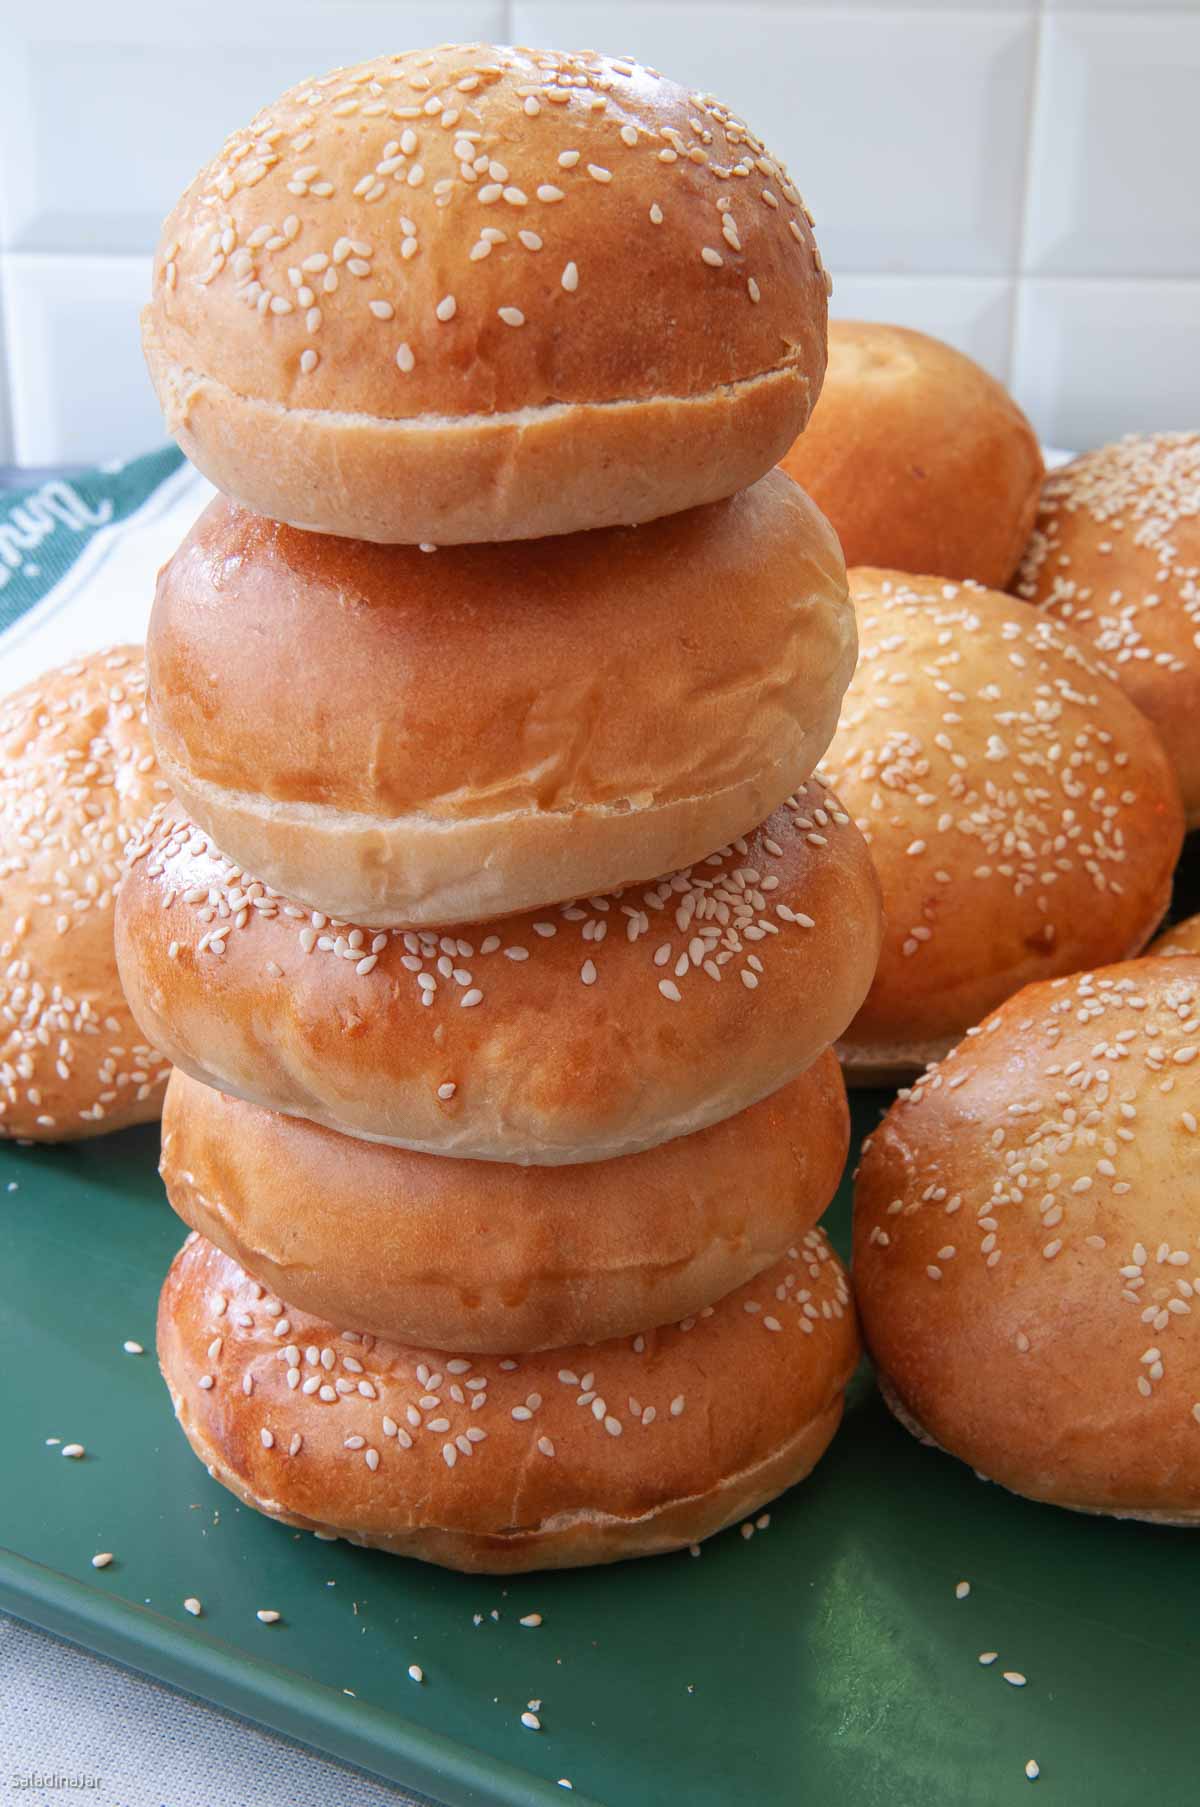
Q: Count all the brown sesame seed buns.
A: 7